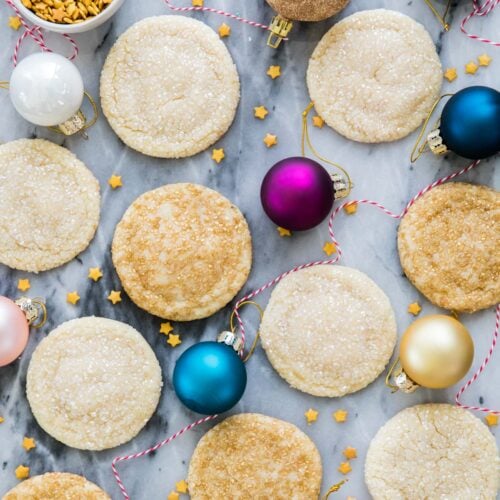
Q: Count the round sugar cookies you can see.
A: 10